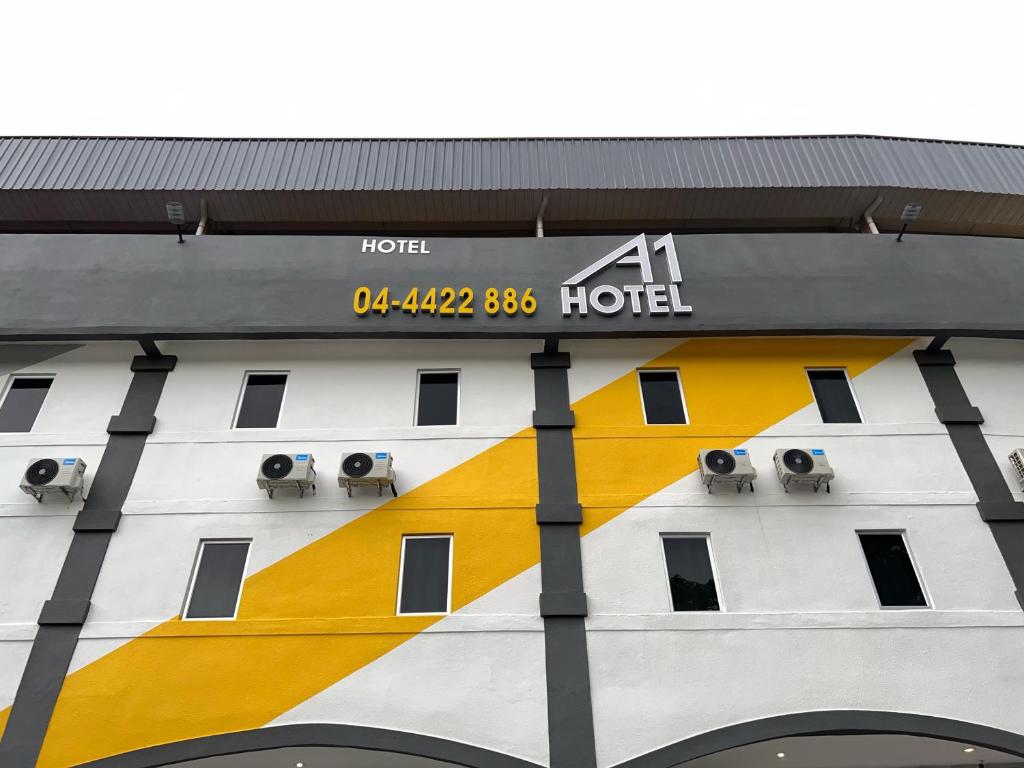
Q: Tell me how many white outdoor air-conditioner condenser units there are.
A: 6